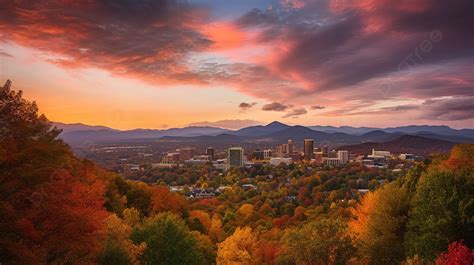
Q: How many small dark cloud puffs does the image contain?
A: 4